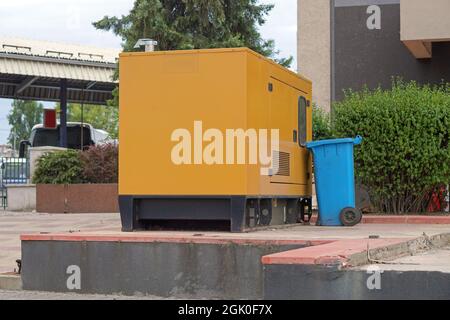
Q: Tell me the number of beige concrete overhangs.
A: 1